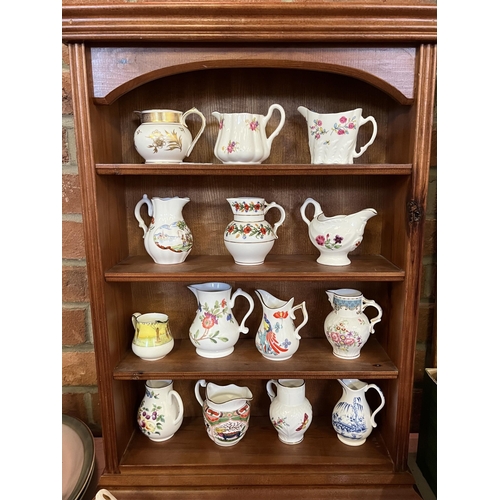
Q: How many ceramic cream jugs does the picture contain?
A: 14